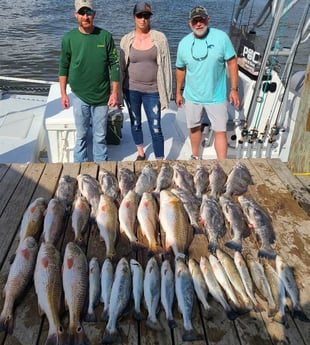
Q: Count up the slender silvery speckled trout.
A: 15